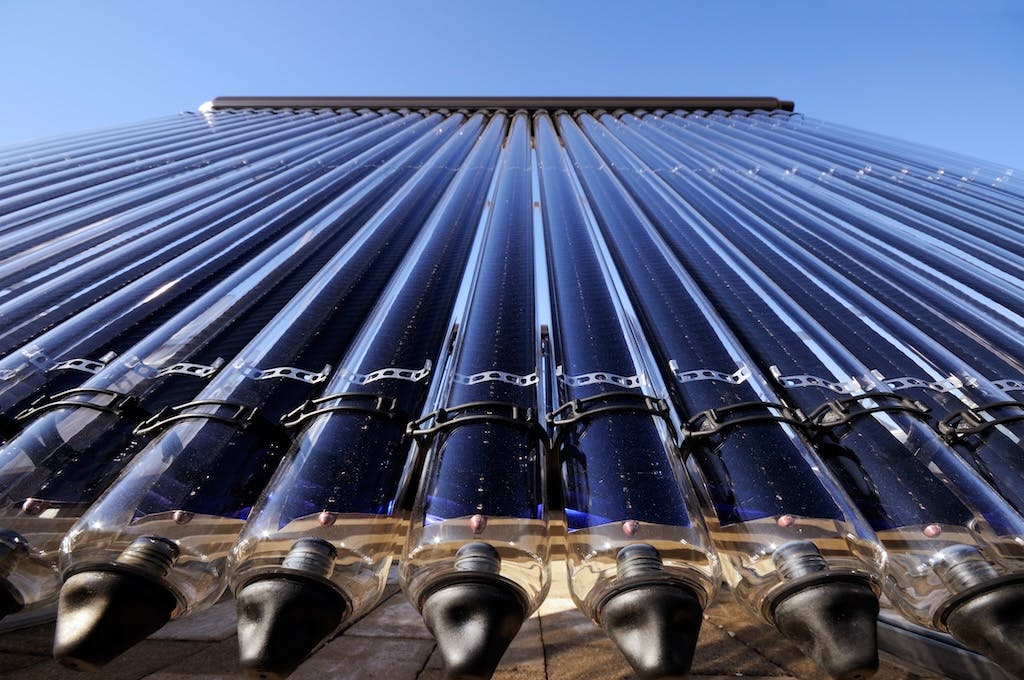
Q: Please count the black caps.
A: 7